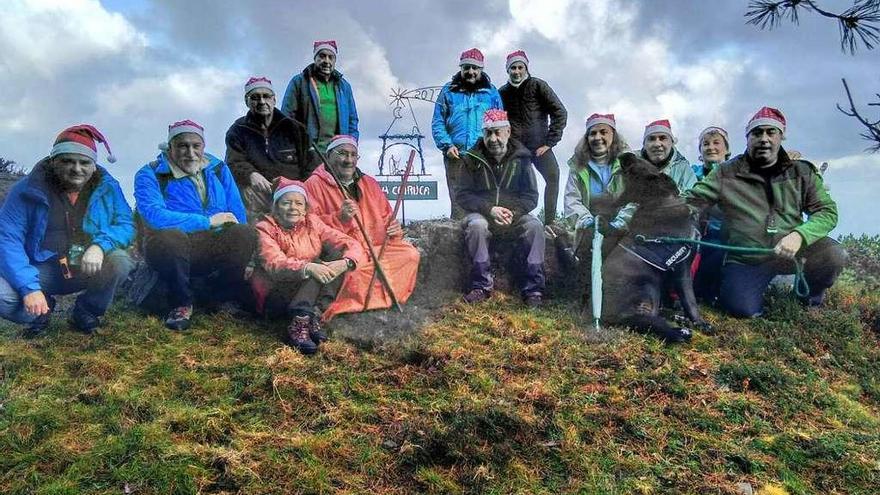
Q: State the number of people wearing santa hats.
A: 13